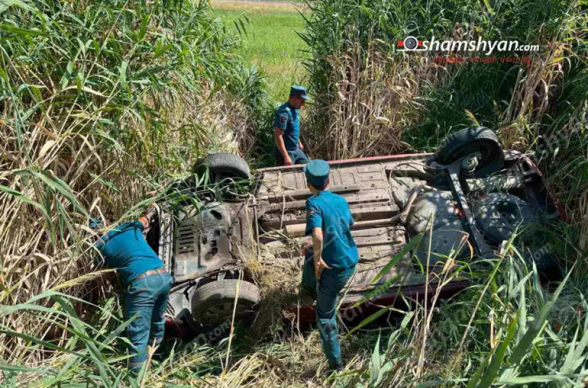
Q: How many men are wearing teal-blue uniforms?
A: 3